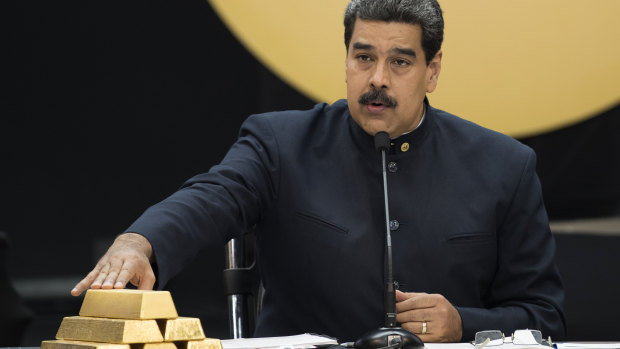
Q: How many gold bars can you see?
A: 6